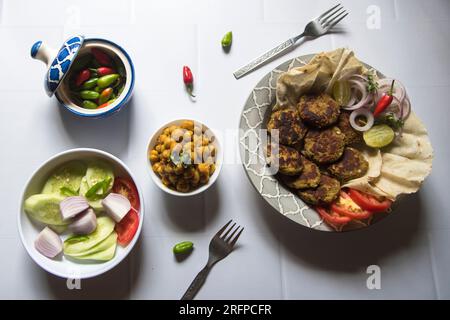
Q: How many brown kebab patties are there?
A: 8